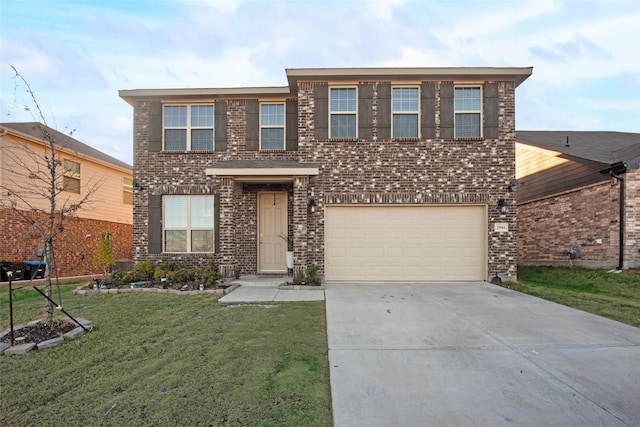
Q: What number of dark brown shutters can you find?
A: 12